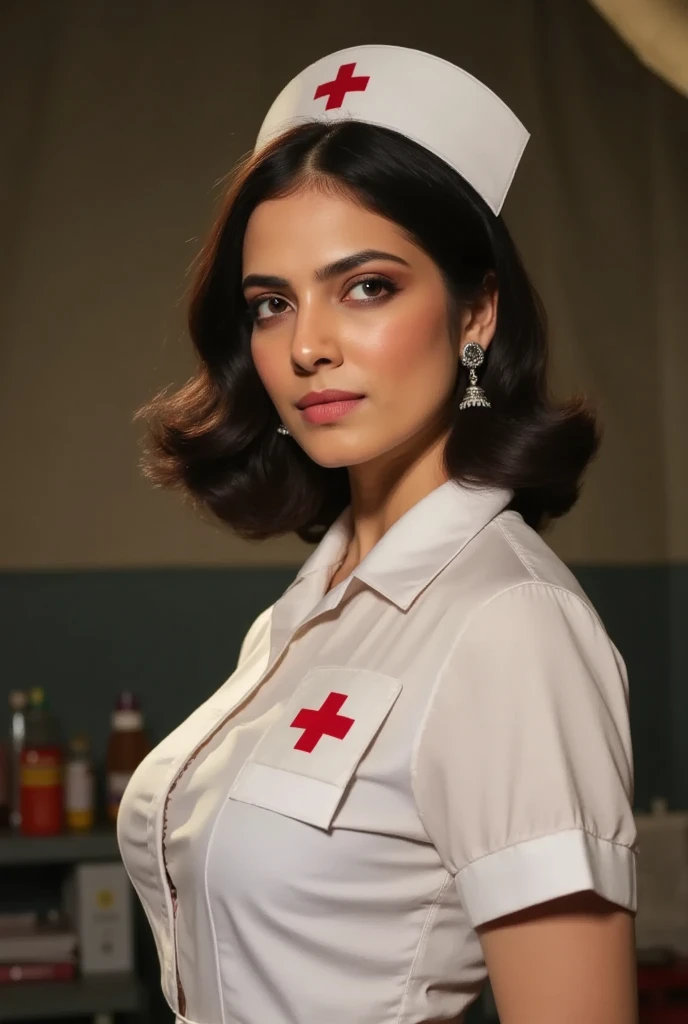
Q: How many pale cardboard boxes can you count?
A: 1